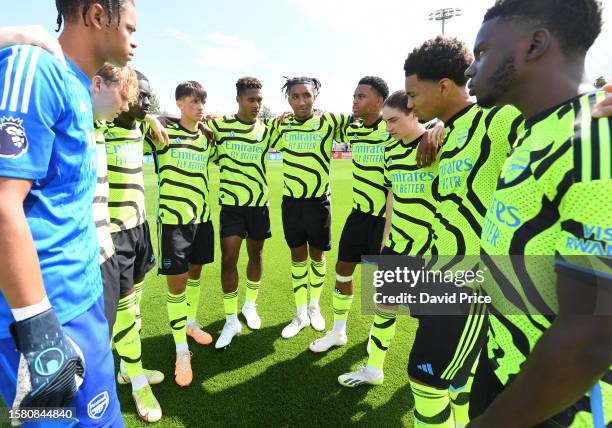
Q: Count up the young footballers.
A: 10